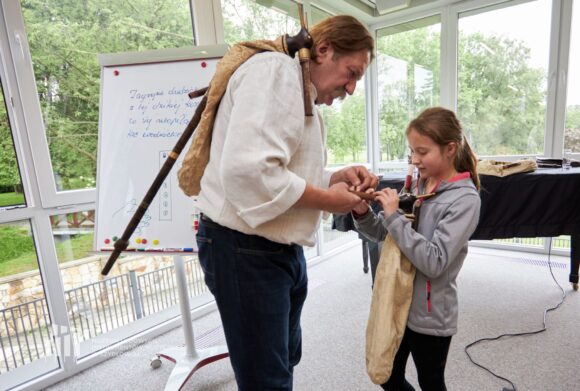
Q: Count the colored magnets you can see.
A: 7